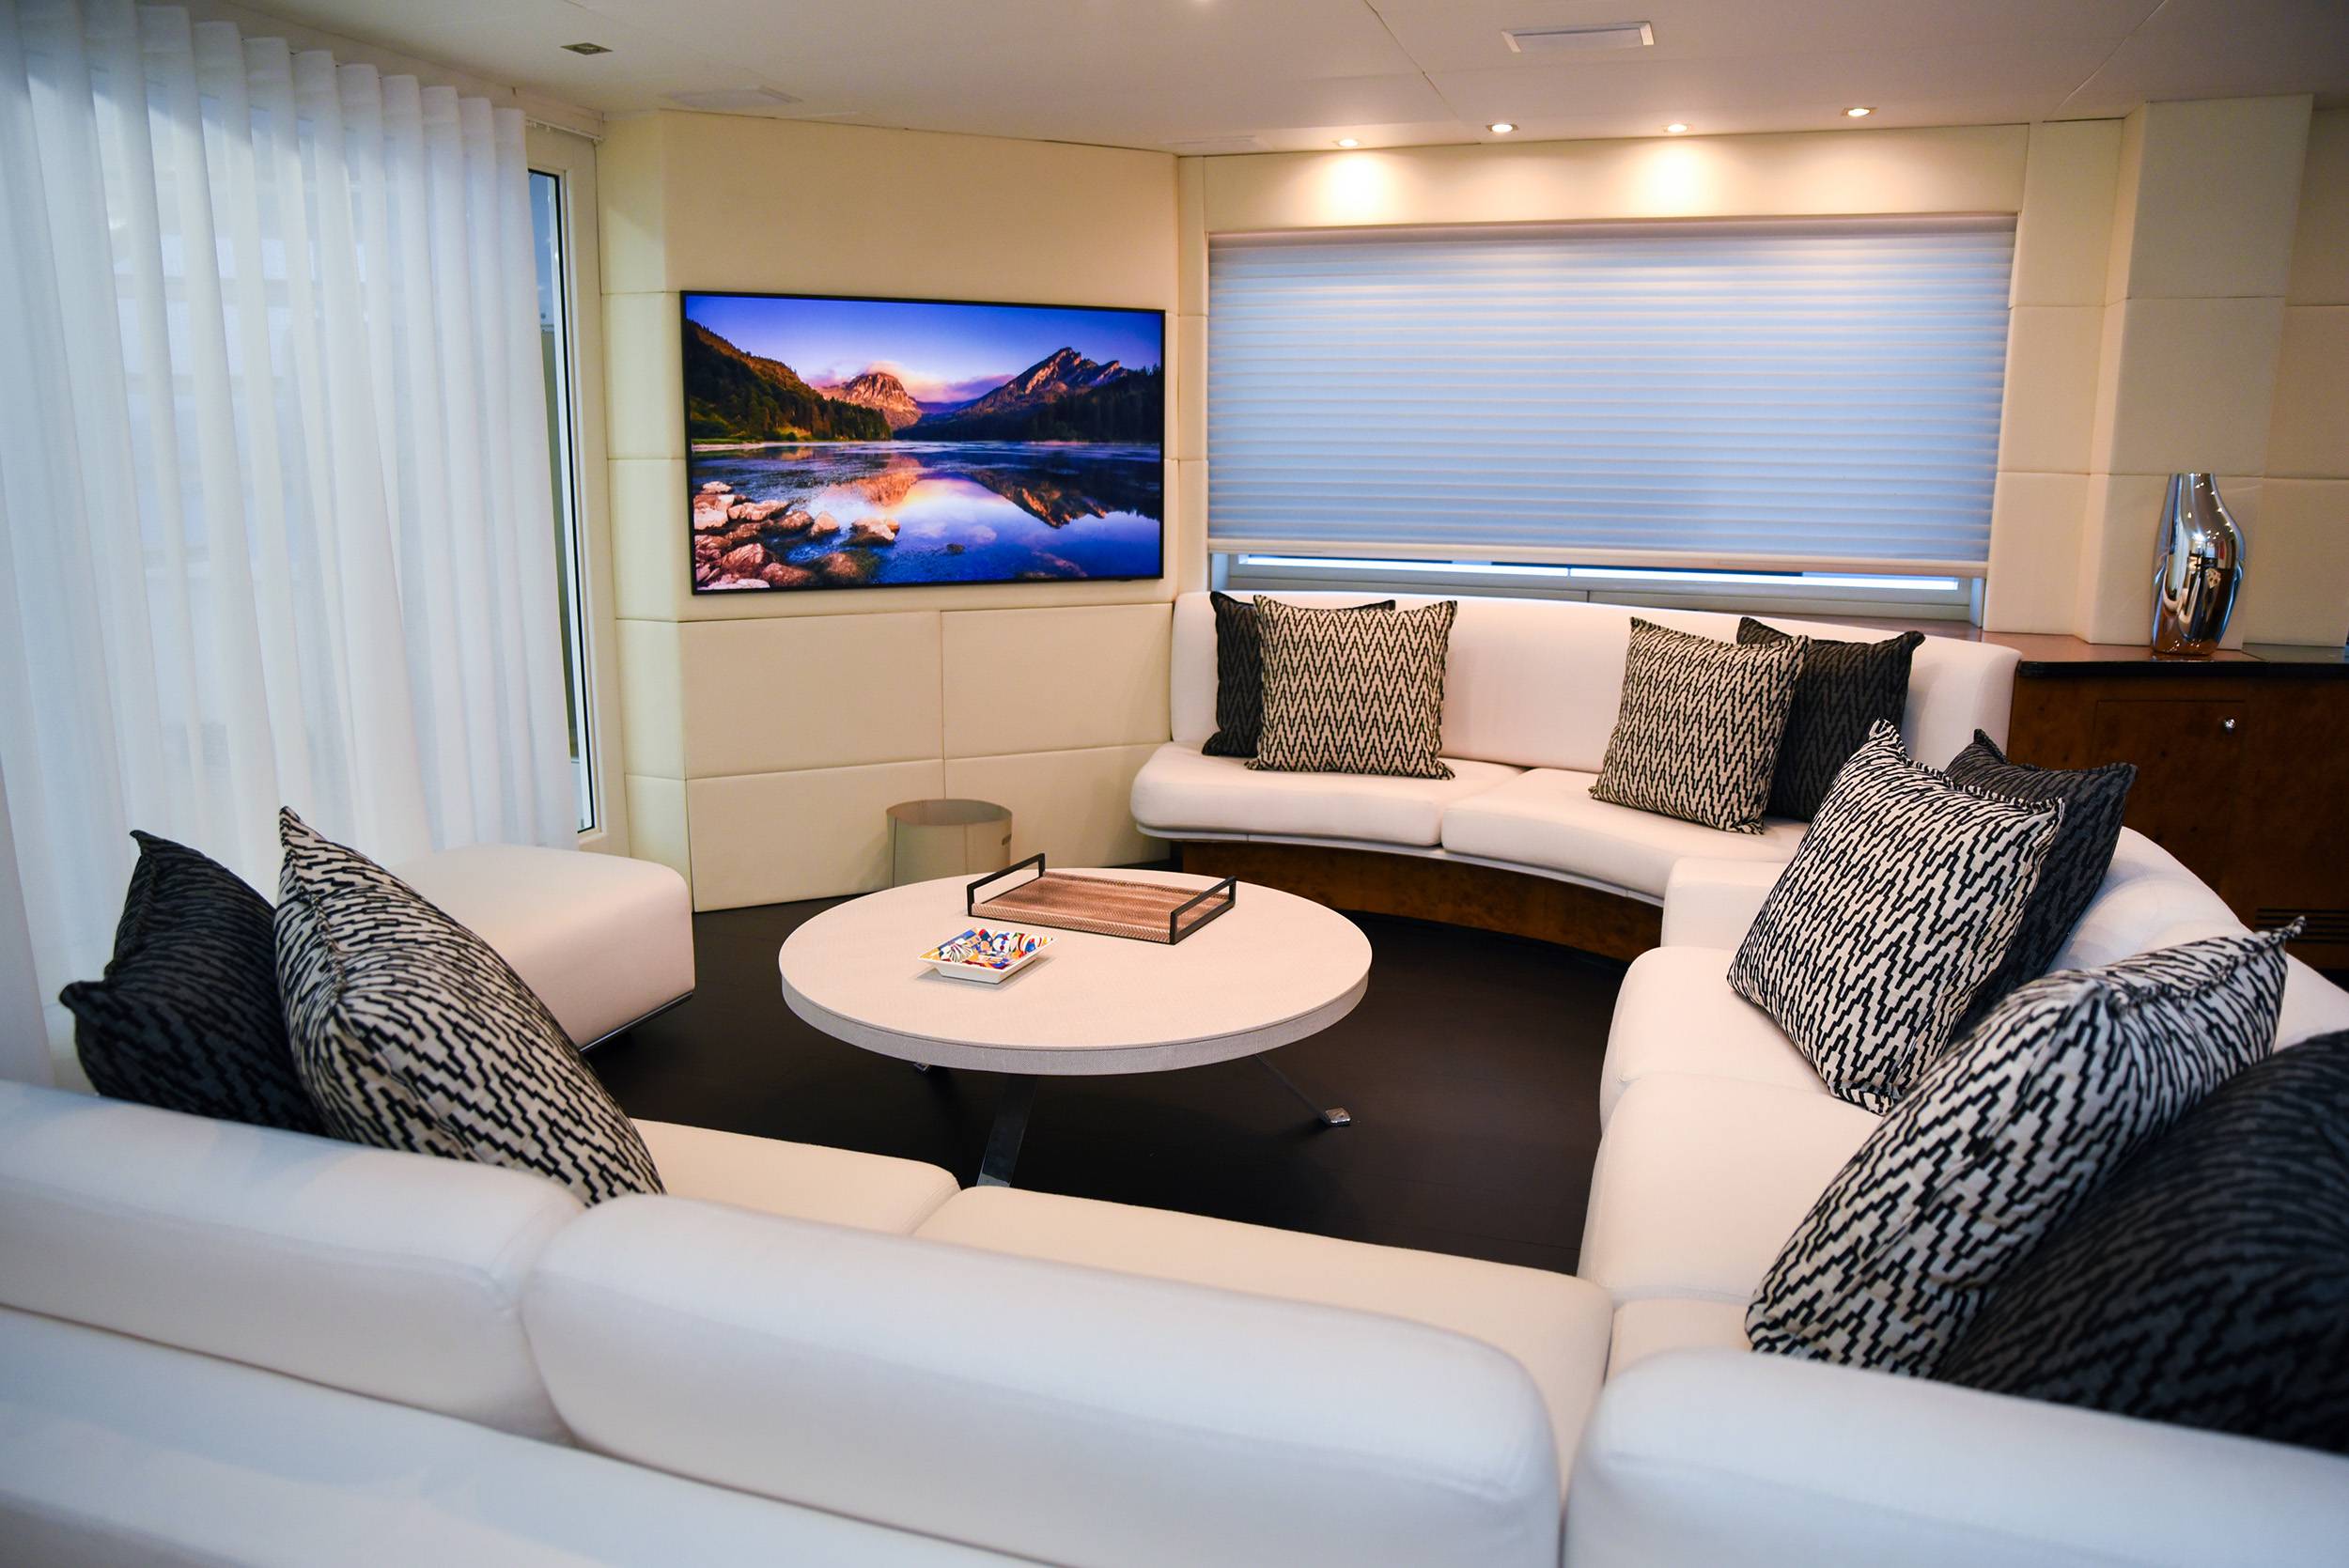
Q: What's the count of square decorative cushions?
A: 10